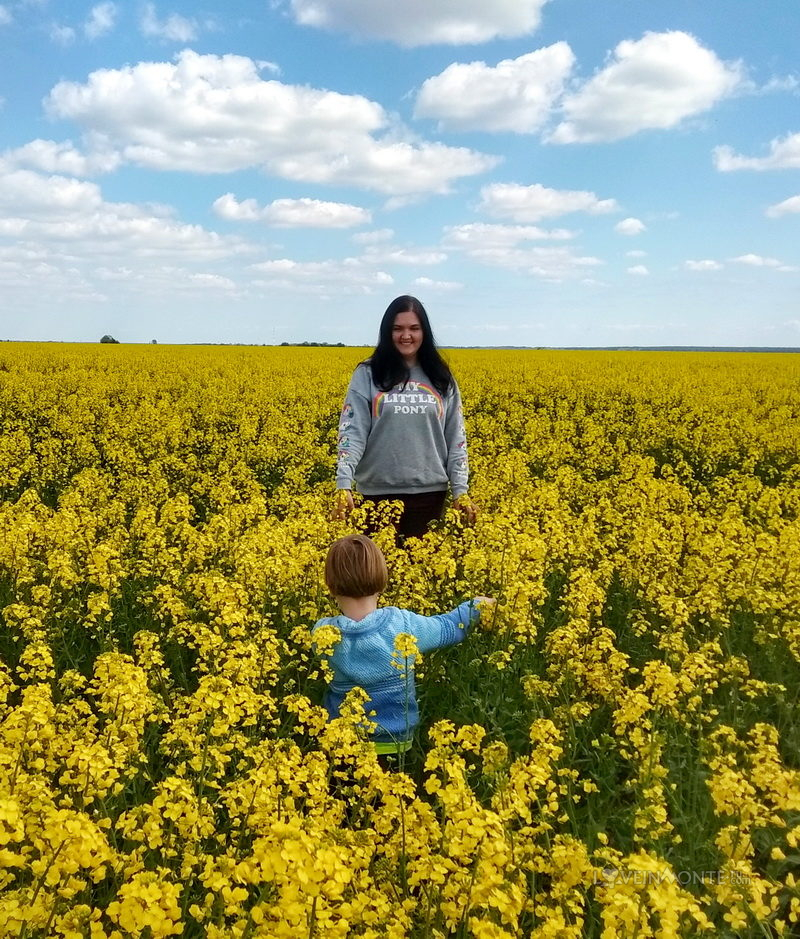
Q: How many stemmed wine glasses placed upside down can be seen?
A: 0